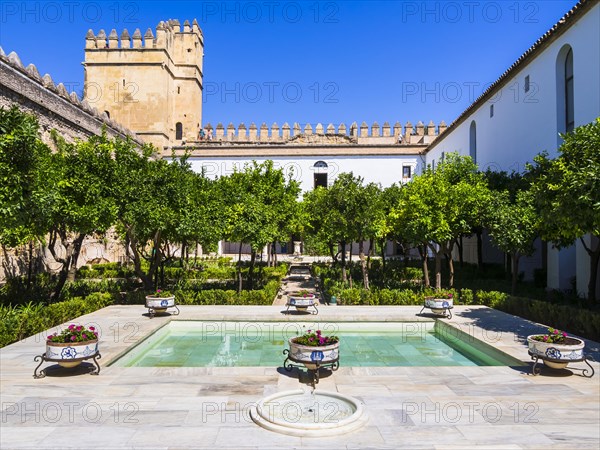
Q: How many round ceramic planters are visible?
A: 6